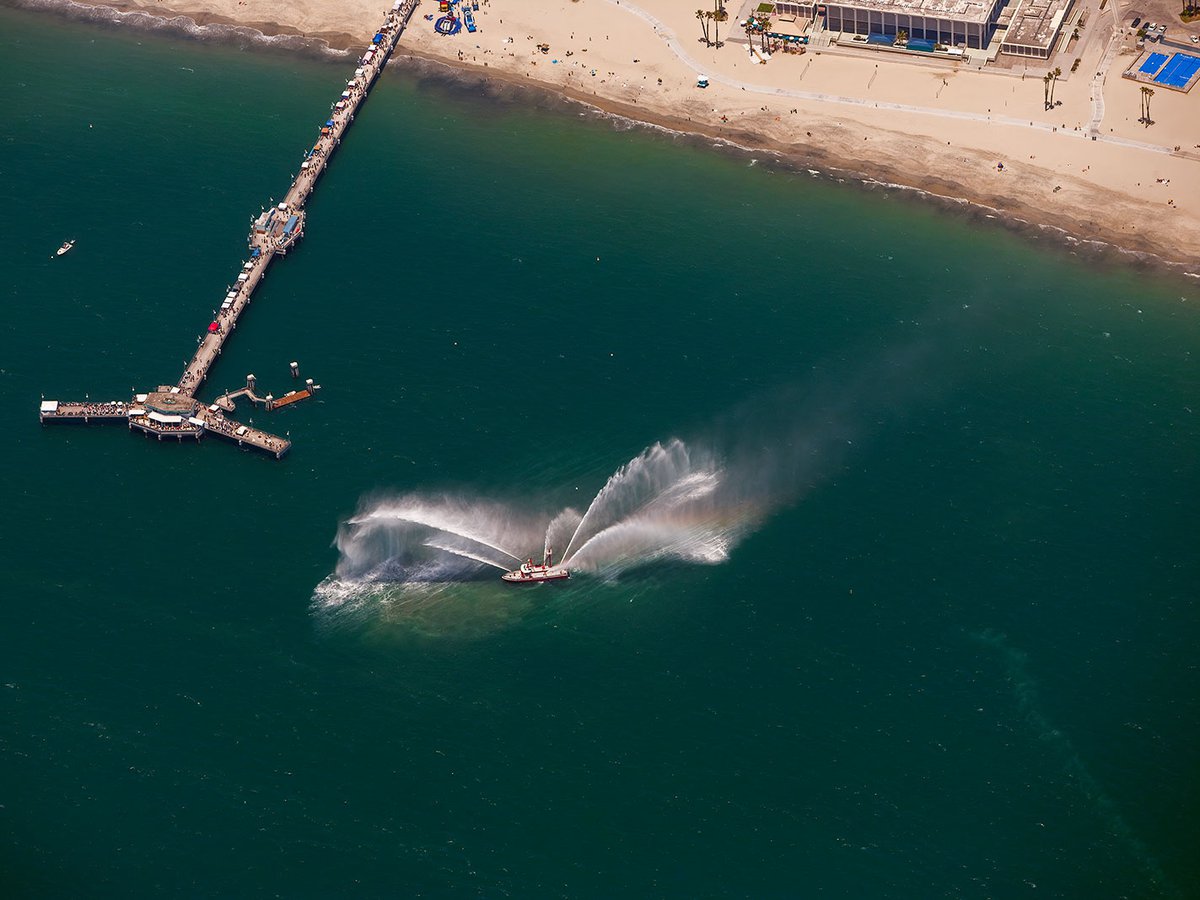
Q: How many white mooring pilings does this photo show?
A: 4